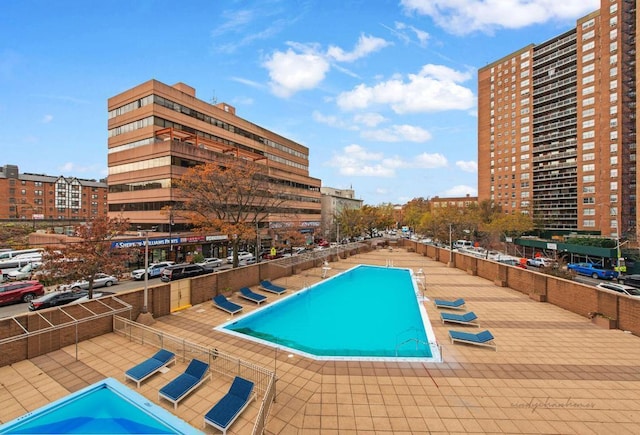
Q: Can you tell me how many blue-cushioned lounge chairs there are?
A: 9